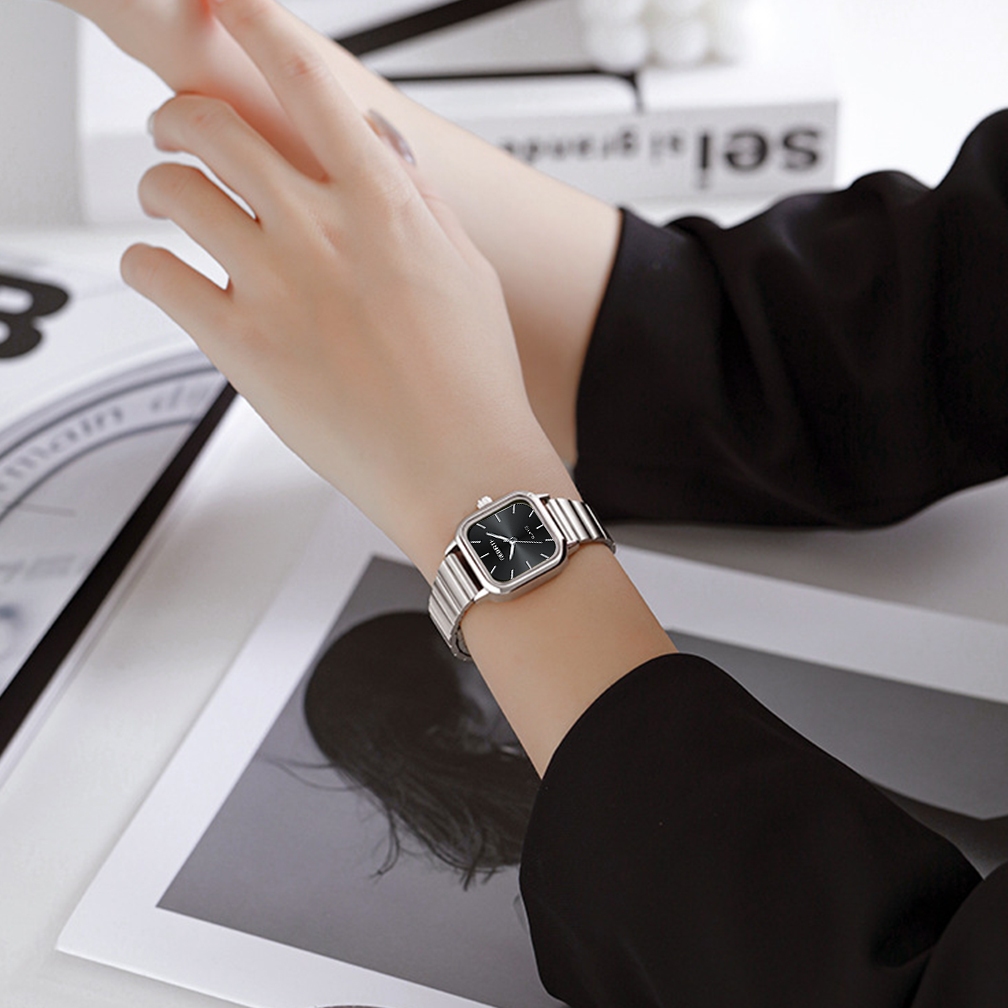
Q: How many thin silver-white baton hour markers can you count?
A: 12